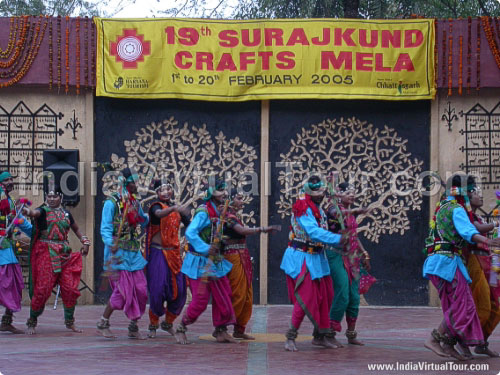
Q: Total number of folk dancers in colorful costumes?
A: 10